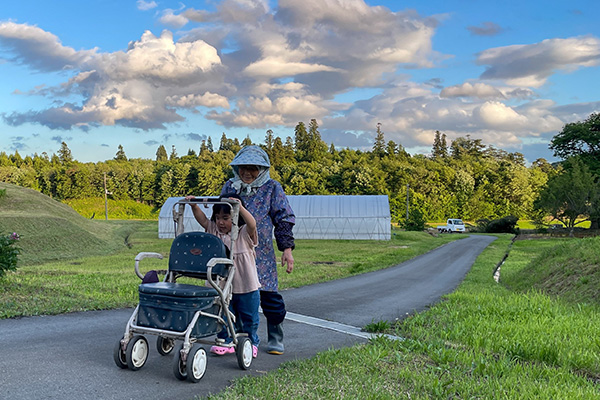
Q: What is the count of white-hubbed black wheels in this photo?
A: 6